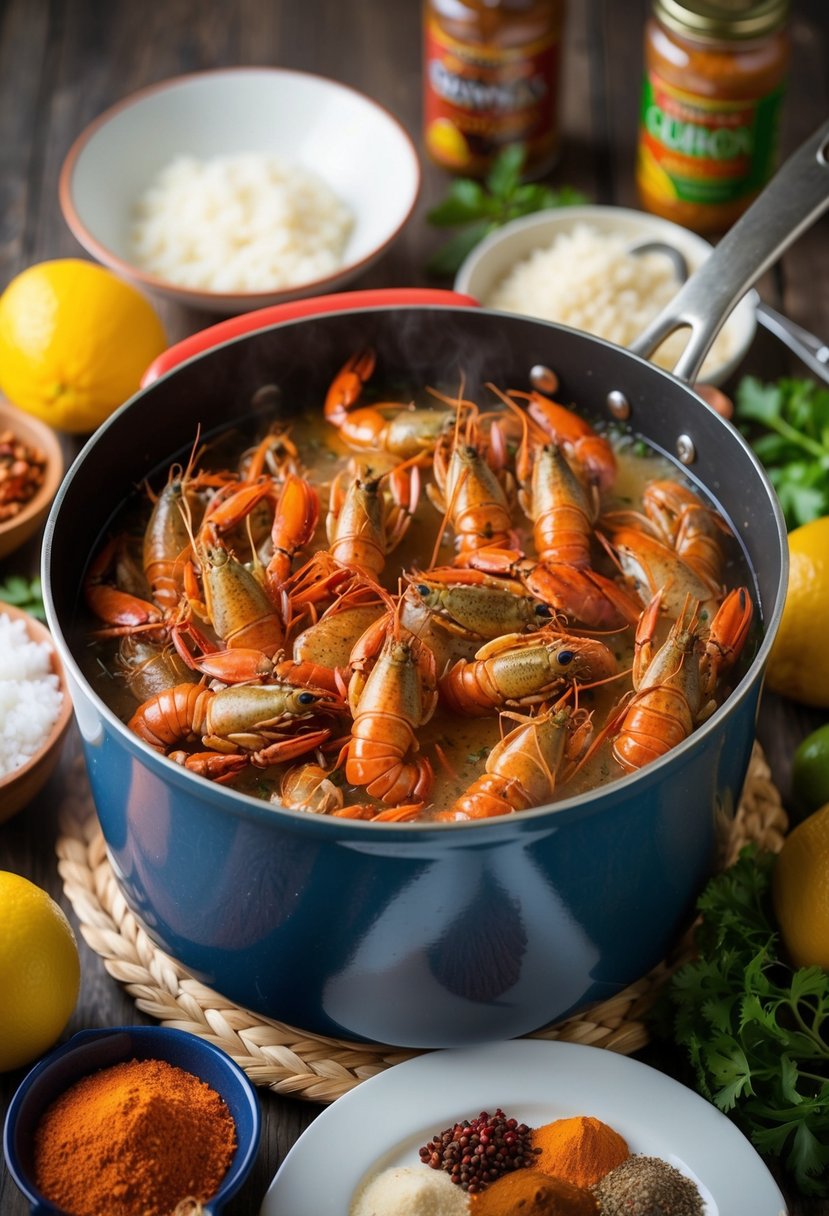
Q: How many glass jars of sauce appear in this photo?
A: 2